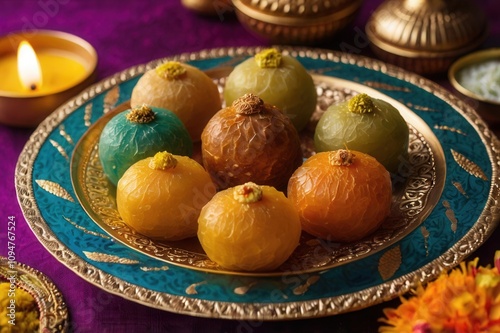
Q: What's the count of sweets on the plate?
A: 8